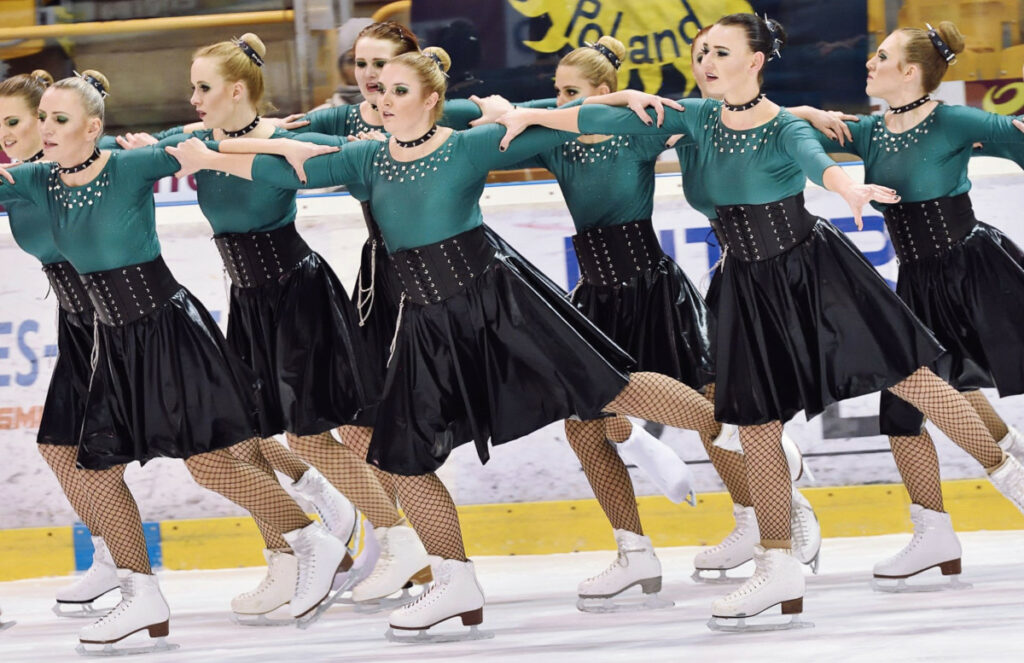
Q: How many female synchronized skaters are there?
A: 9